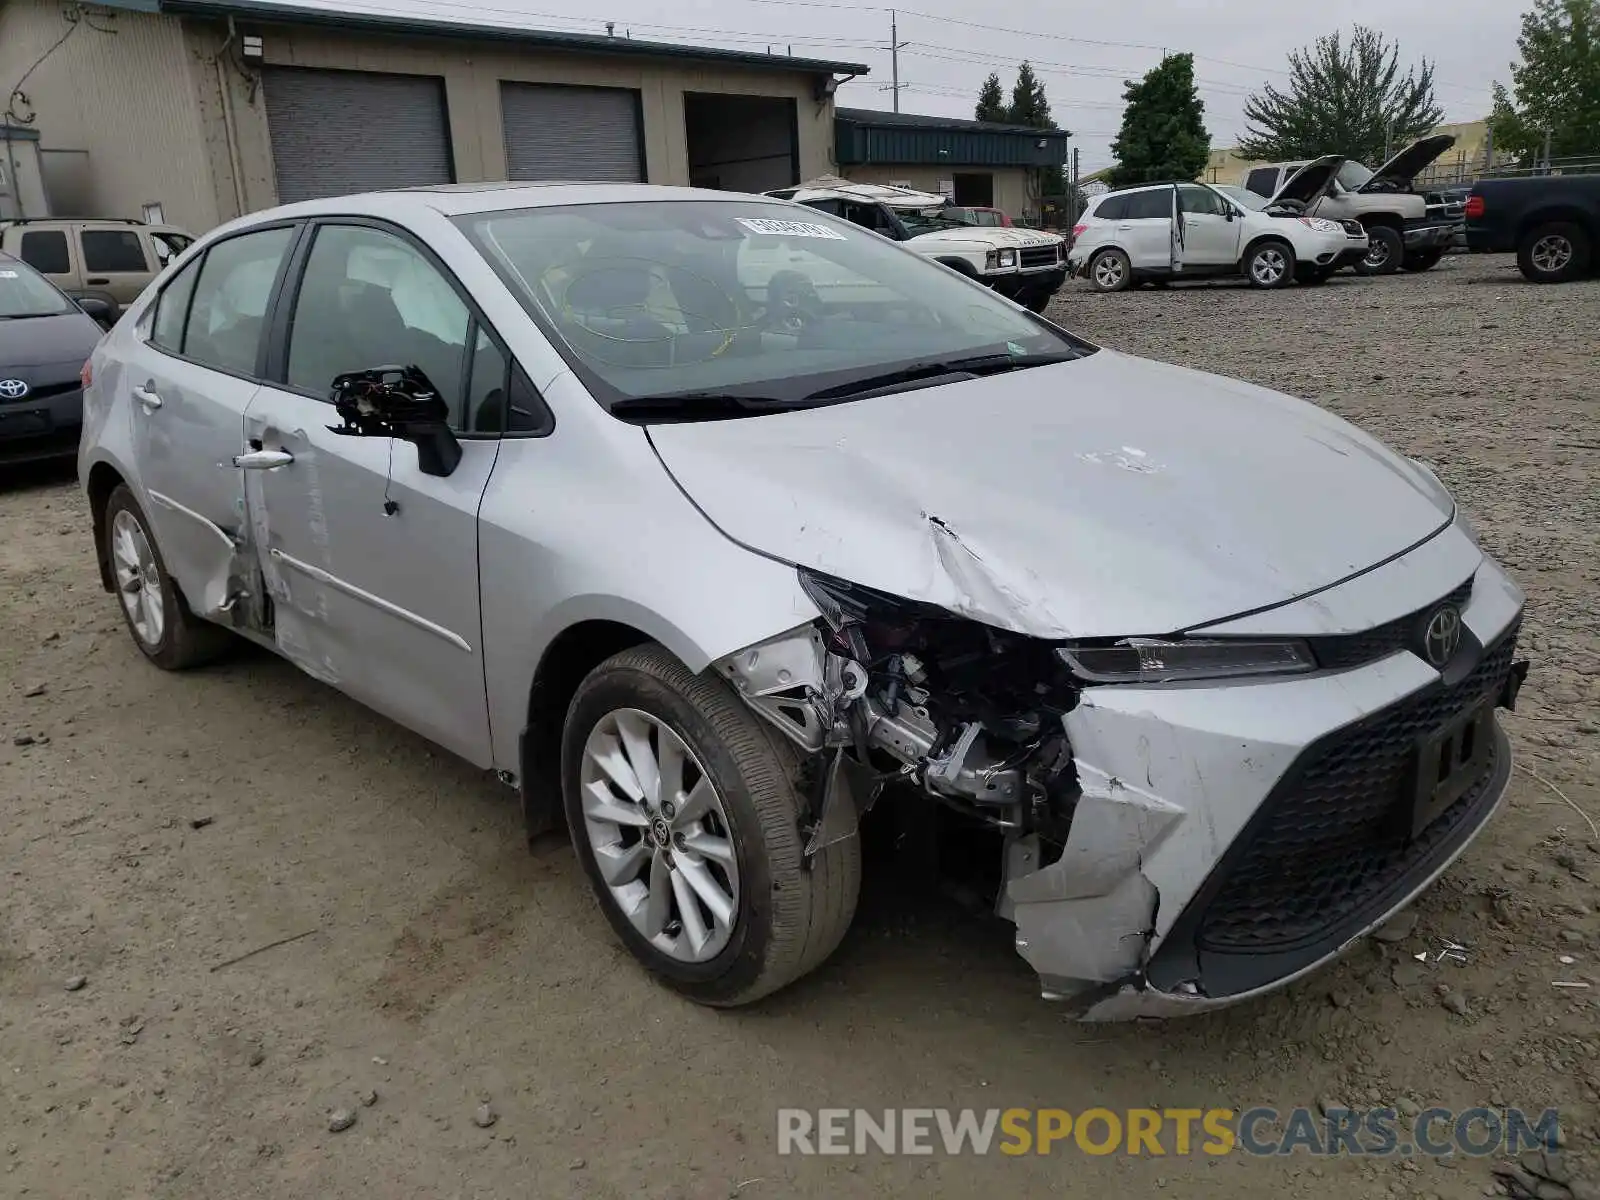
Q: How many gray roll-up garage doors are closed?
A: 2